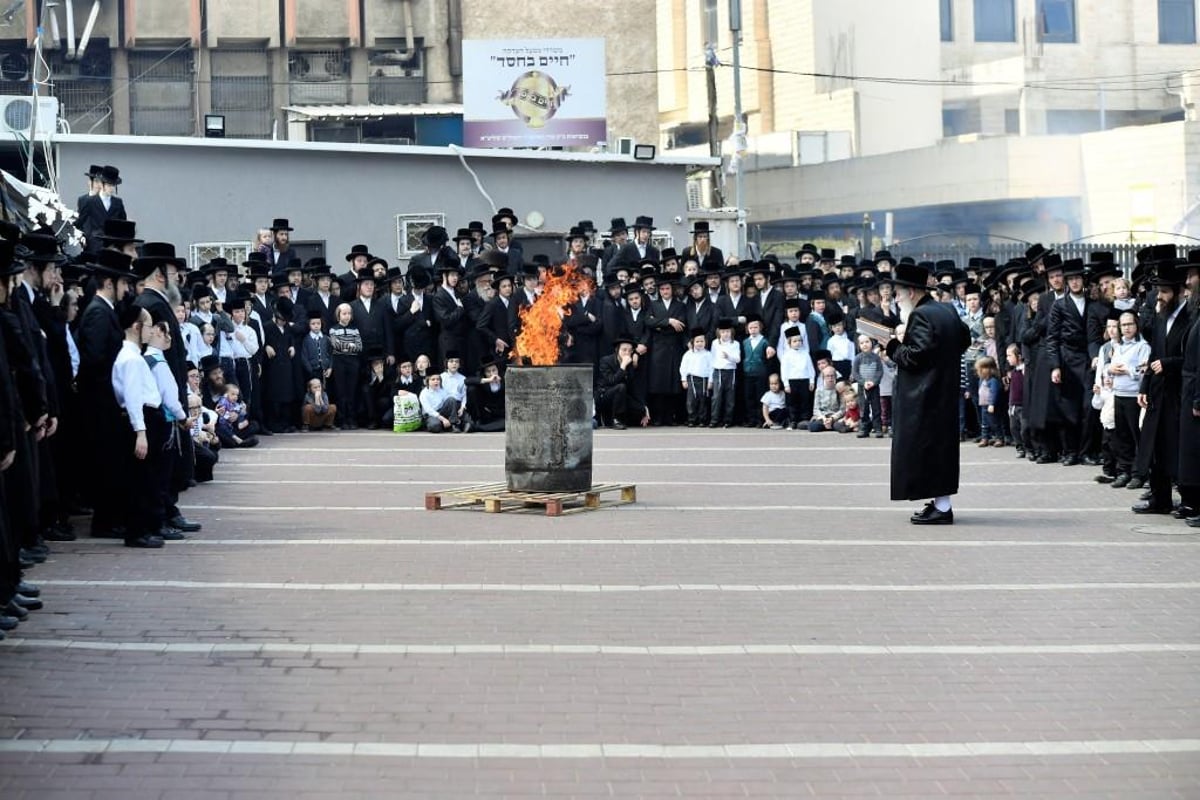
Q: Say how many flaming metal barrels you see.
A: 1